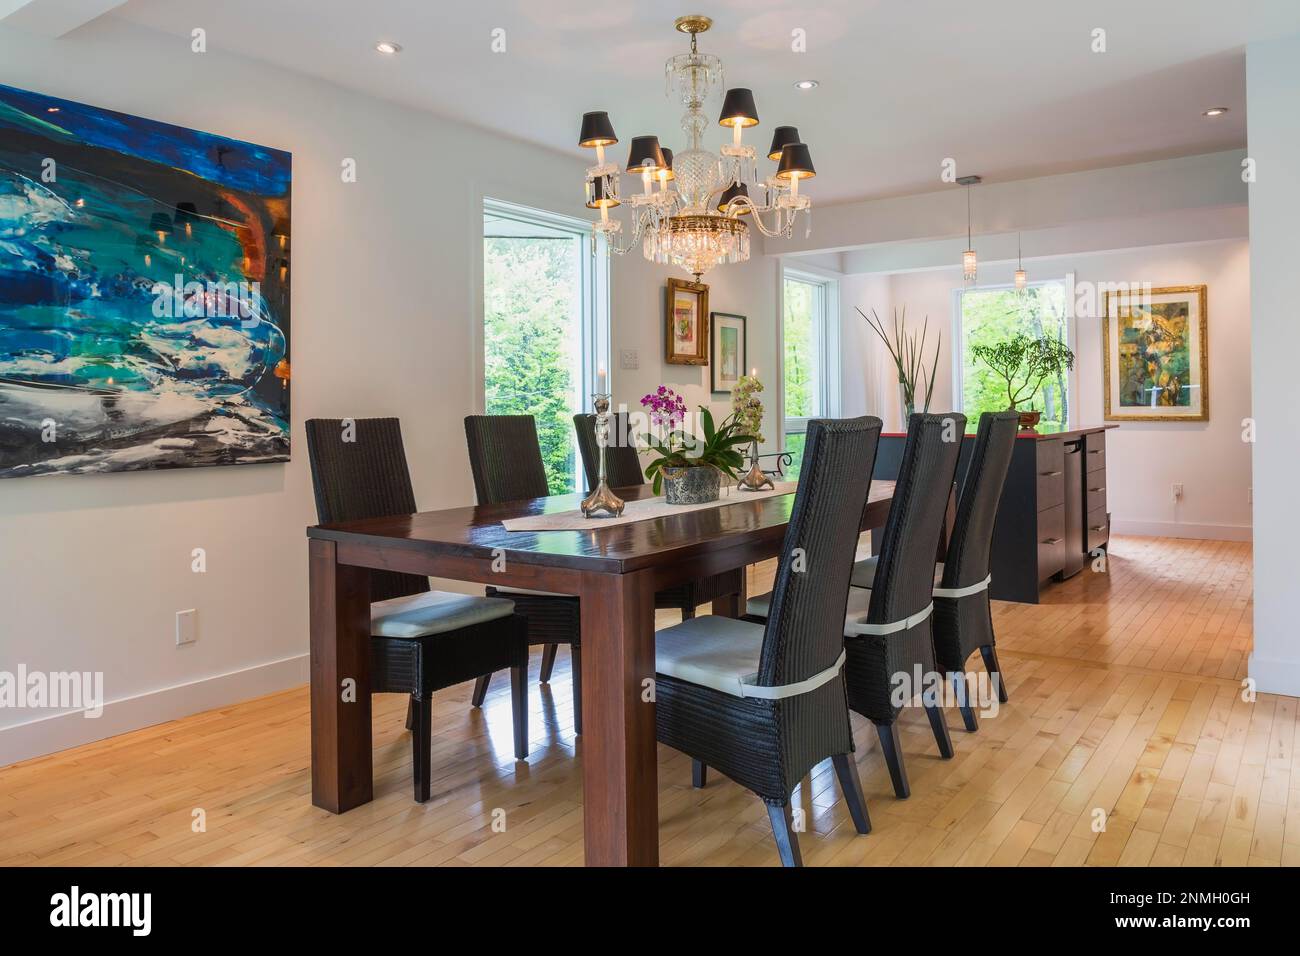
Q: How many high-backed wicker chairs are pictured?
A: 6